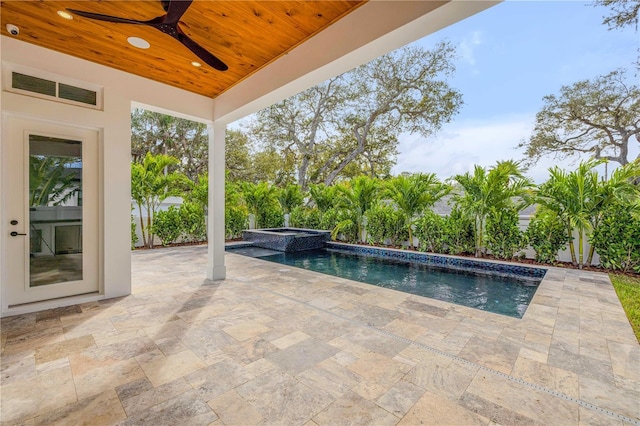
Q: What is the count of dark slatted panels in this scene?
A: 2